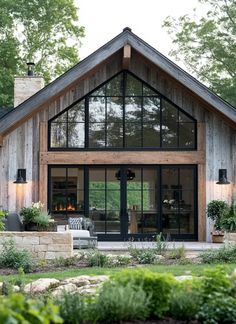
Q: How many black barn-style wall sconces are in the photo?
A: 2